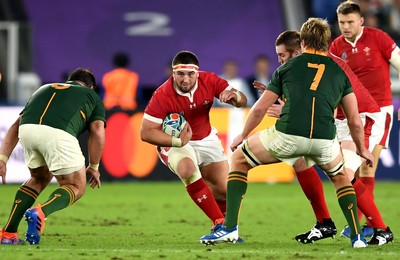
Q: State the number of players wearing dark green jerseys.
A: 2